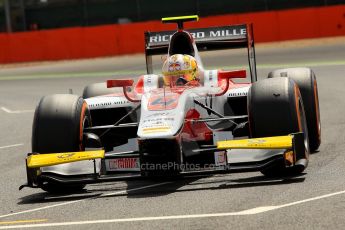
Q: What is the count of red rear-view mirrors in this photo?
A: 2